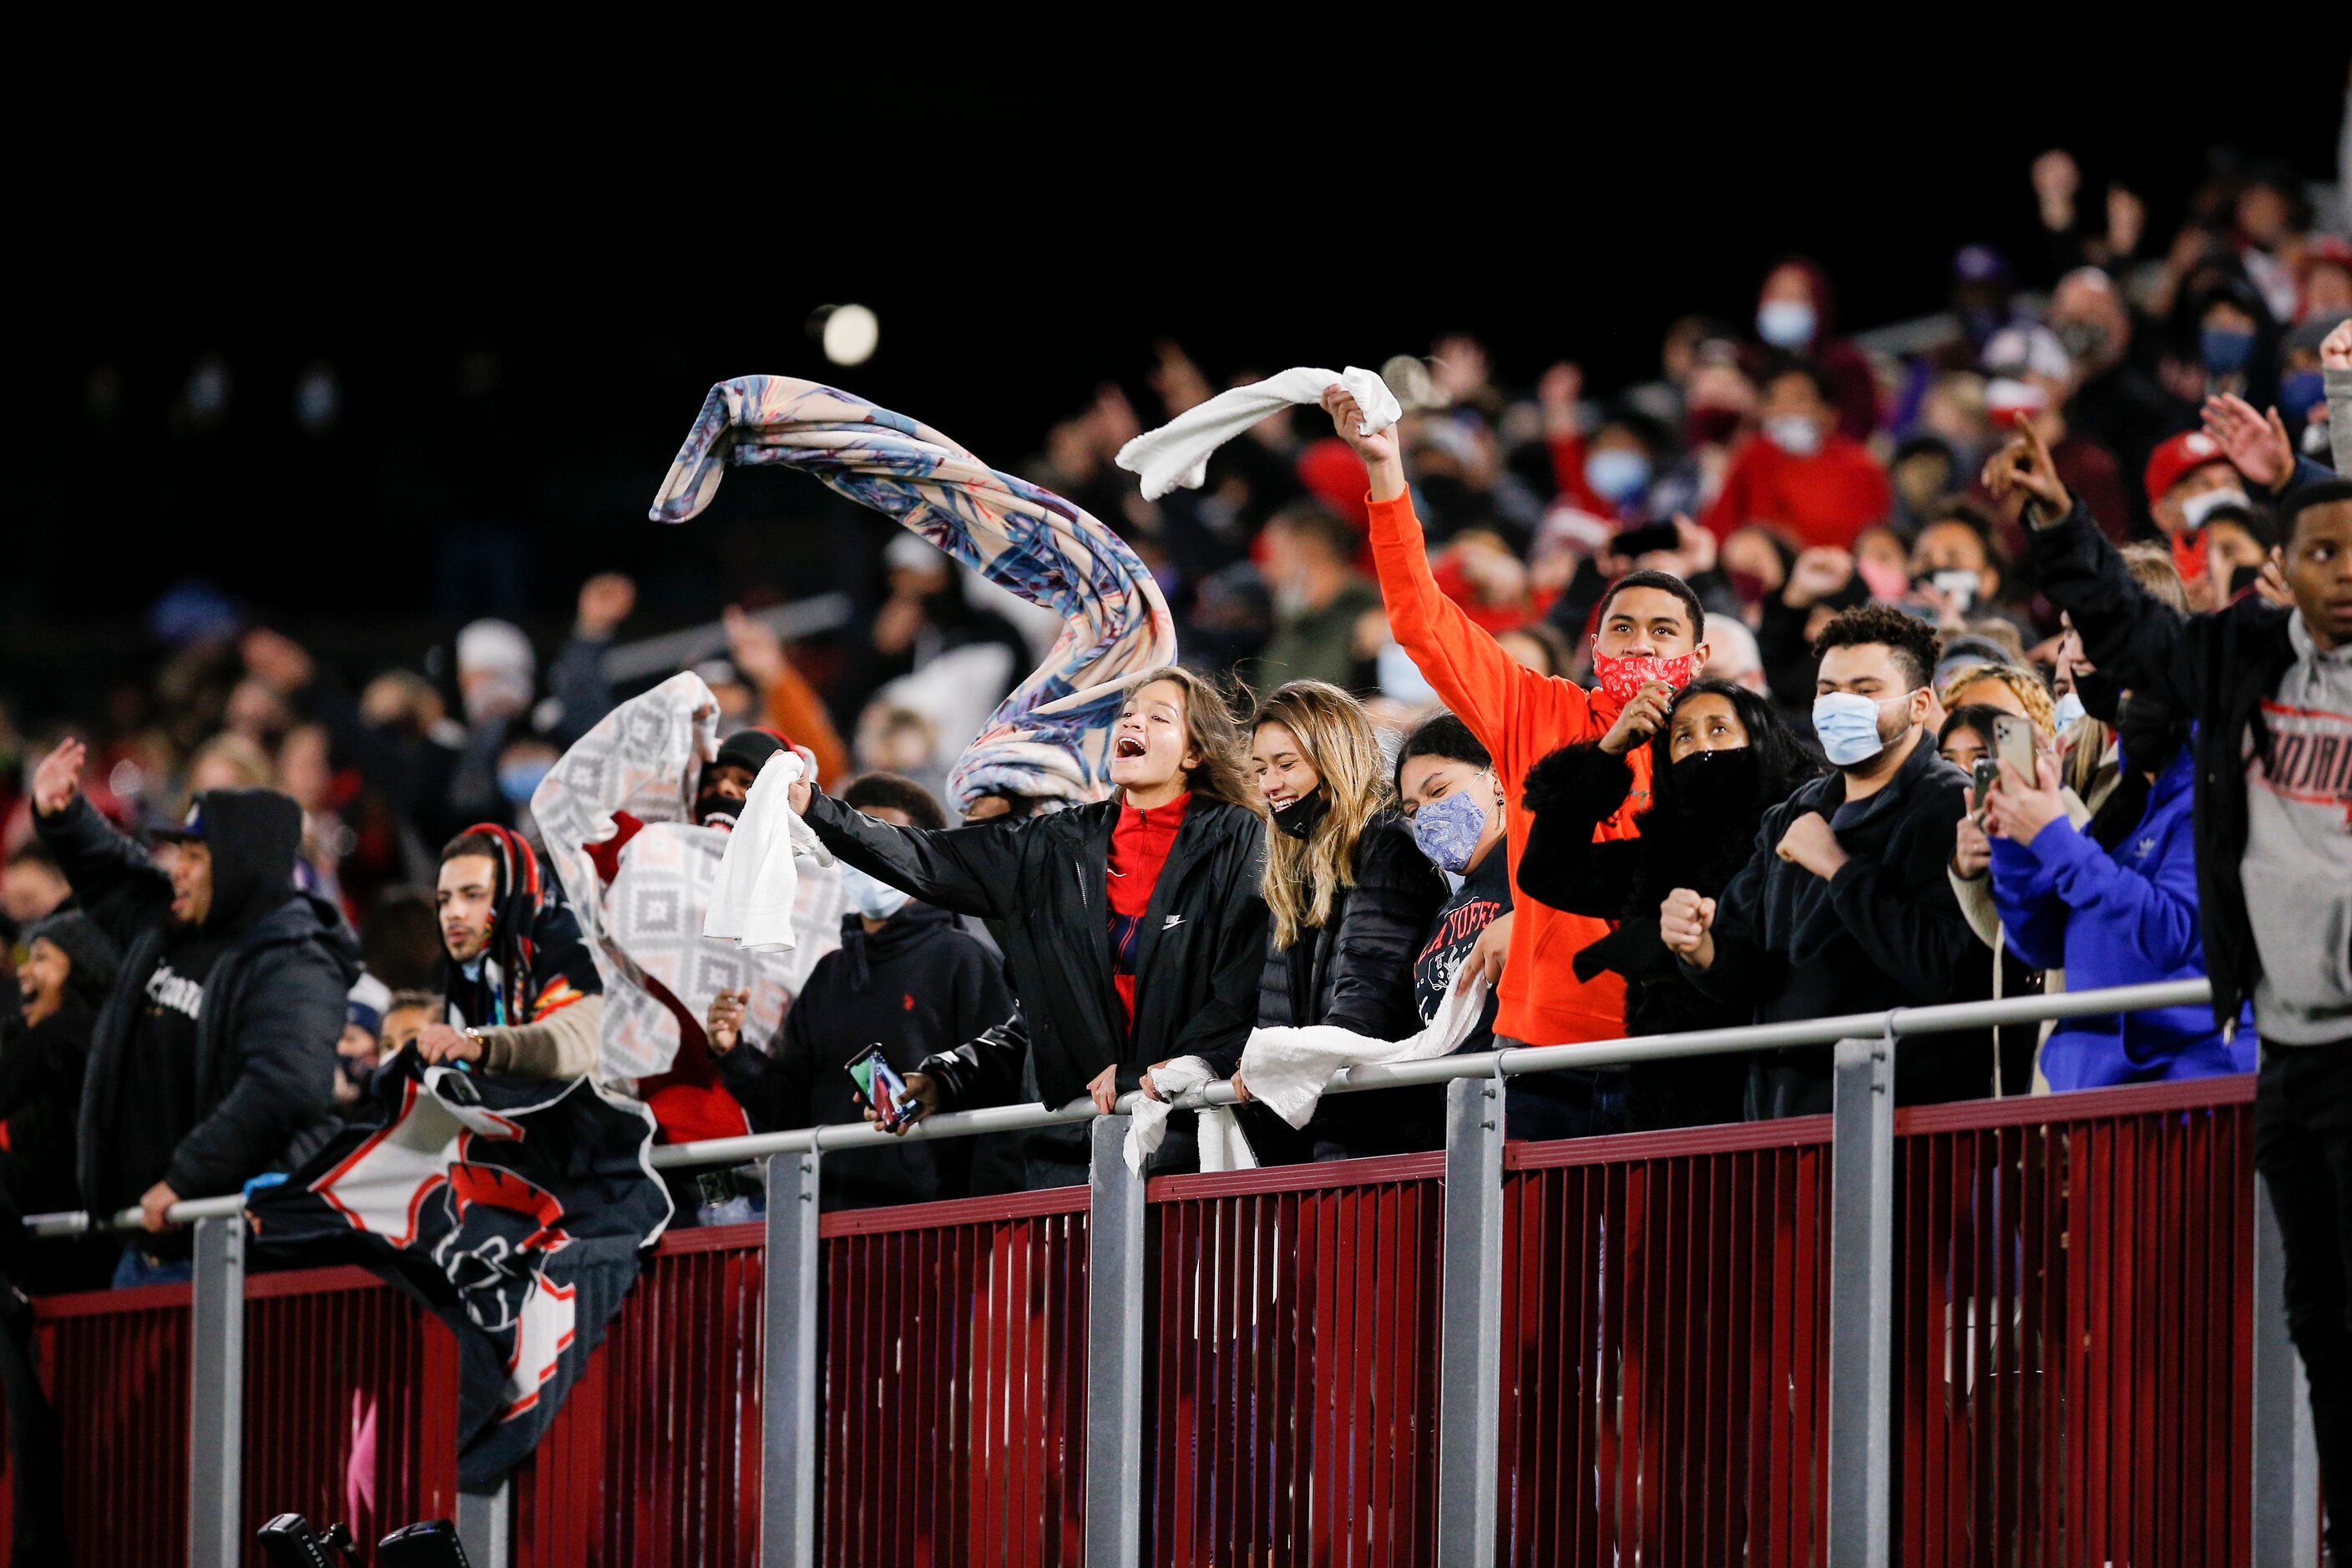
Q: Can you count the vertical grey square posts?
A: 7